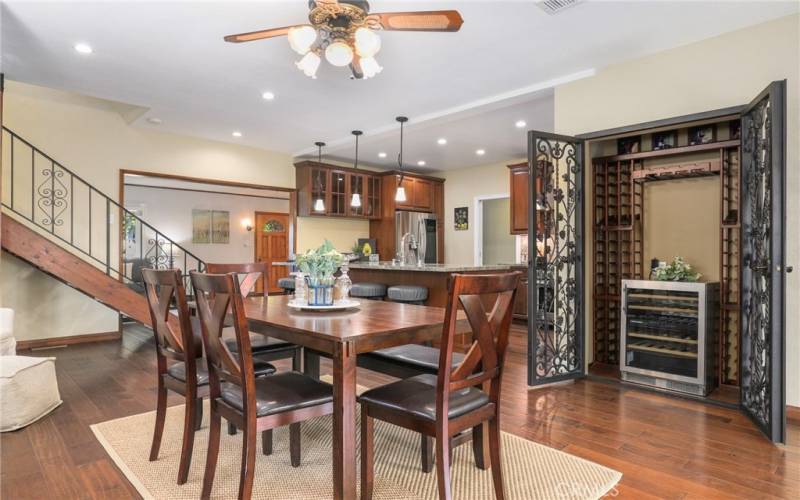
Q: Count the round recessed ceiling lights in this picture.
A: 8